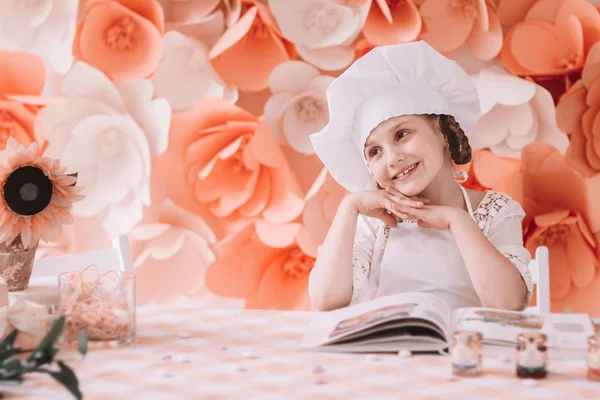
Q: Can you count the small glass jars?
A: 3